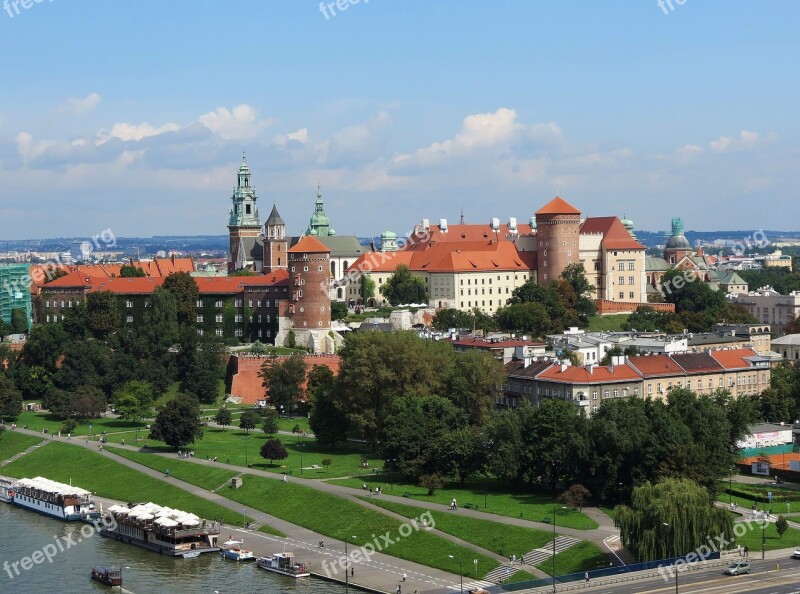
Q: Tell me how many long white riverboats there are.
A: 2